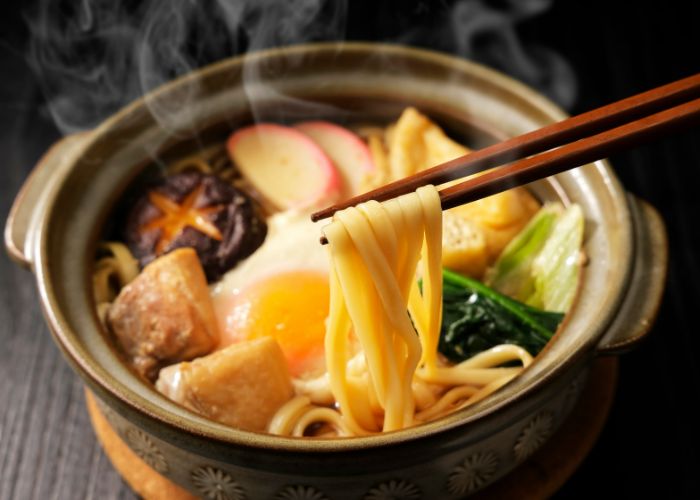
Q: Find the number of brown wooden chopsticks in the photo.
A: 2